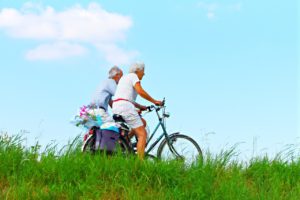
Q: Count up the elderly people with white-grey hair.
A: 2